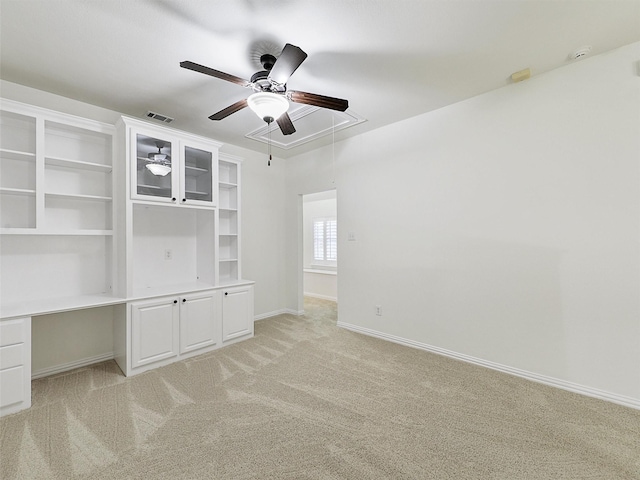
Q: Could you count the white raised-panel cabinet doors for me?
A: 3